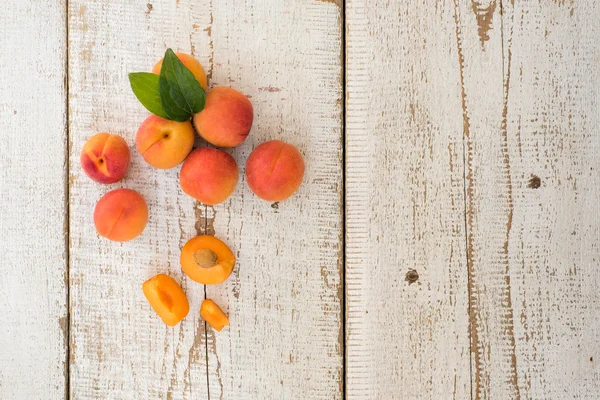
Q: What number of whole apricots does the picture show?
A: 7